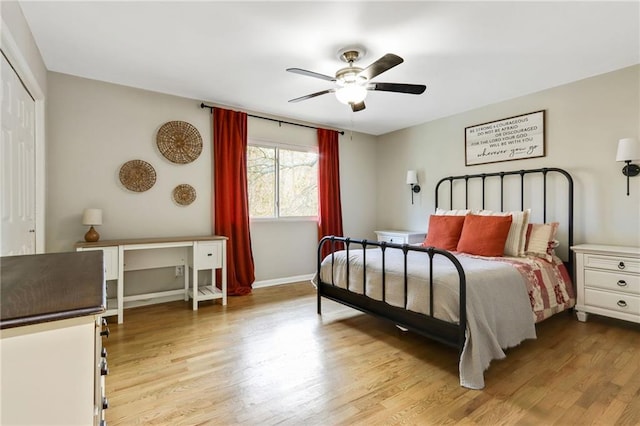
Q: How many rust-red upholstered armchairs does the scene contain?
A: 0